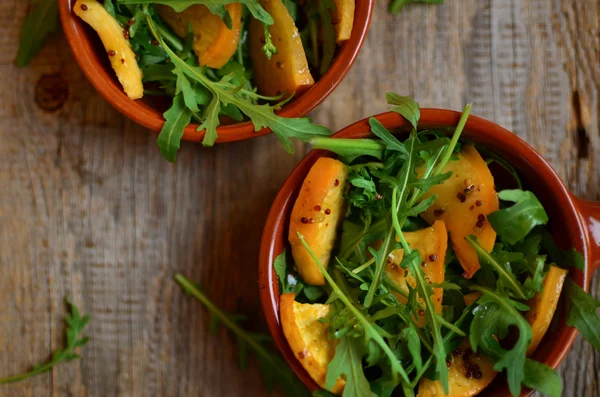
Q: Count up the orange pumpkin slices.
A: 10